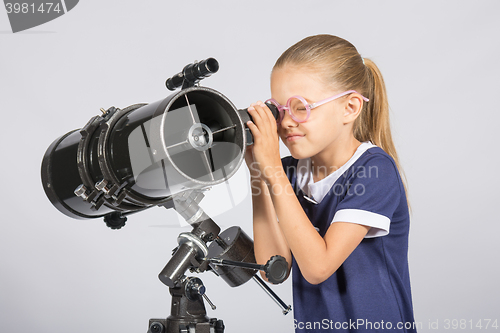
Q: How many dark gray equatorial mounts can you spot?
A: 1